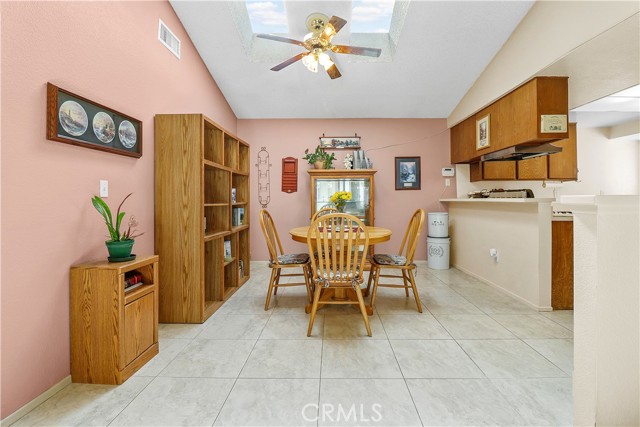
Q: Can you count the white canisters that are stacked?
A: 2